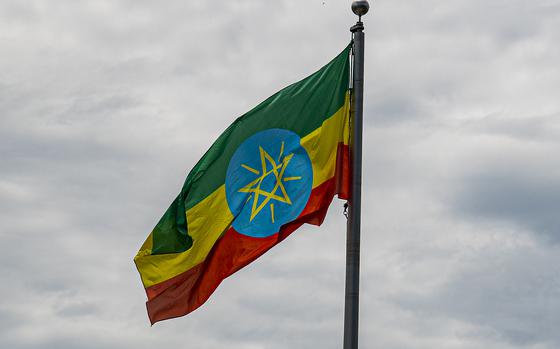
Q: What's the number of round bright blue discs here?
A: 1